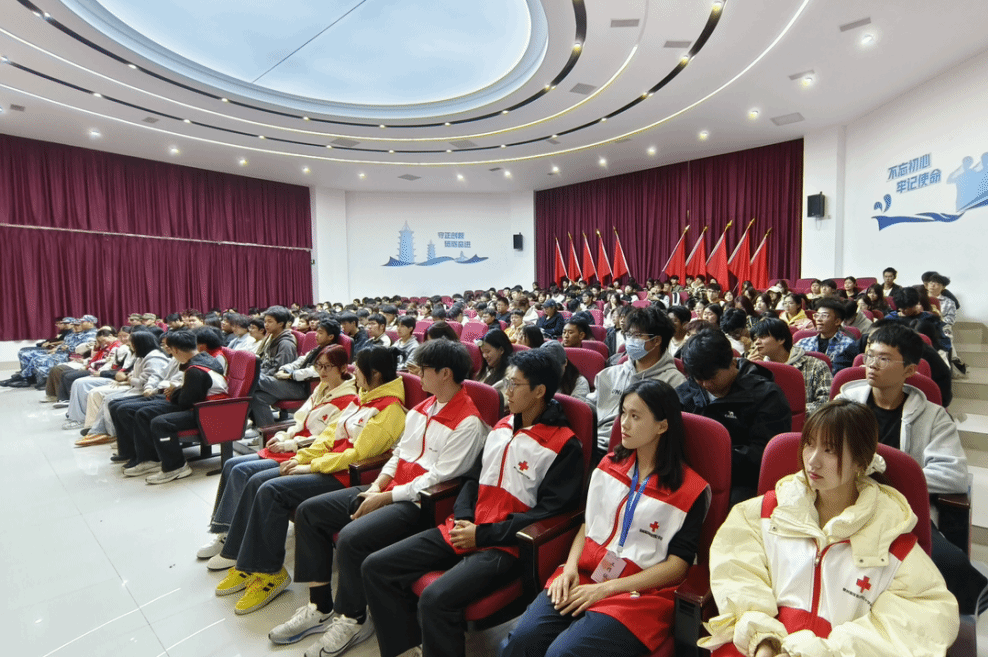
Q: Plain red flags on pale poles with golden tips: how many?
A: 10